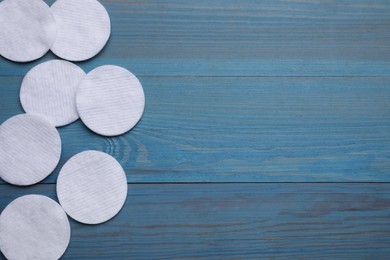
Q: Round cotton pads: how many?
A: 7